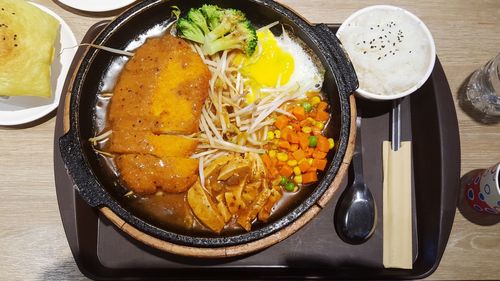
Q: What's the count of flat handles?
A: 2